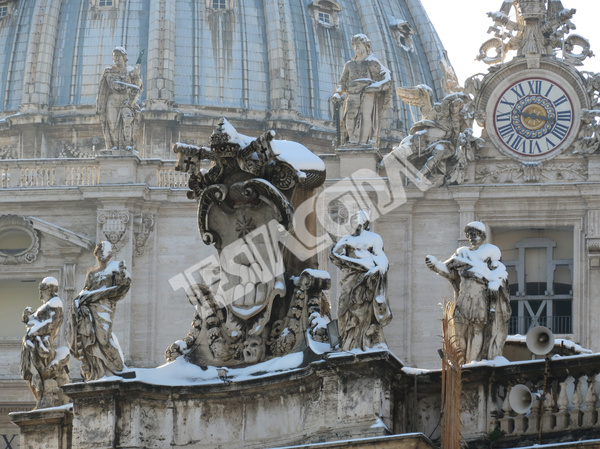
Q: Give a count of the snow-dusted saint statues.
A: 6